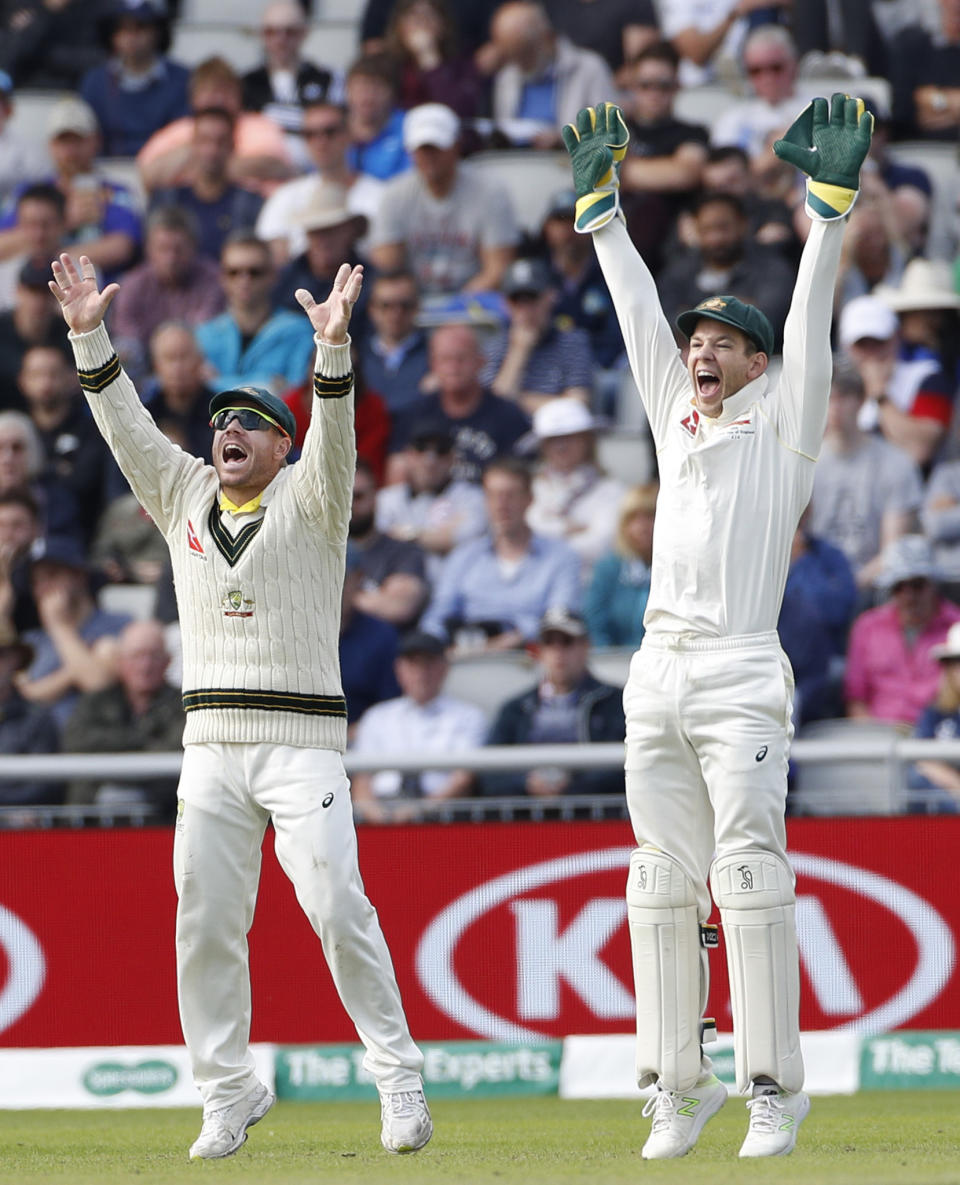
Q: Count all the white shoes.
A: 4